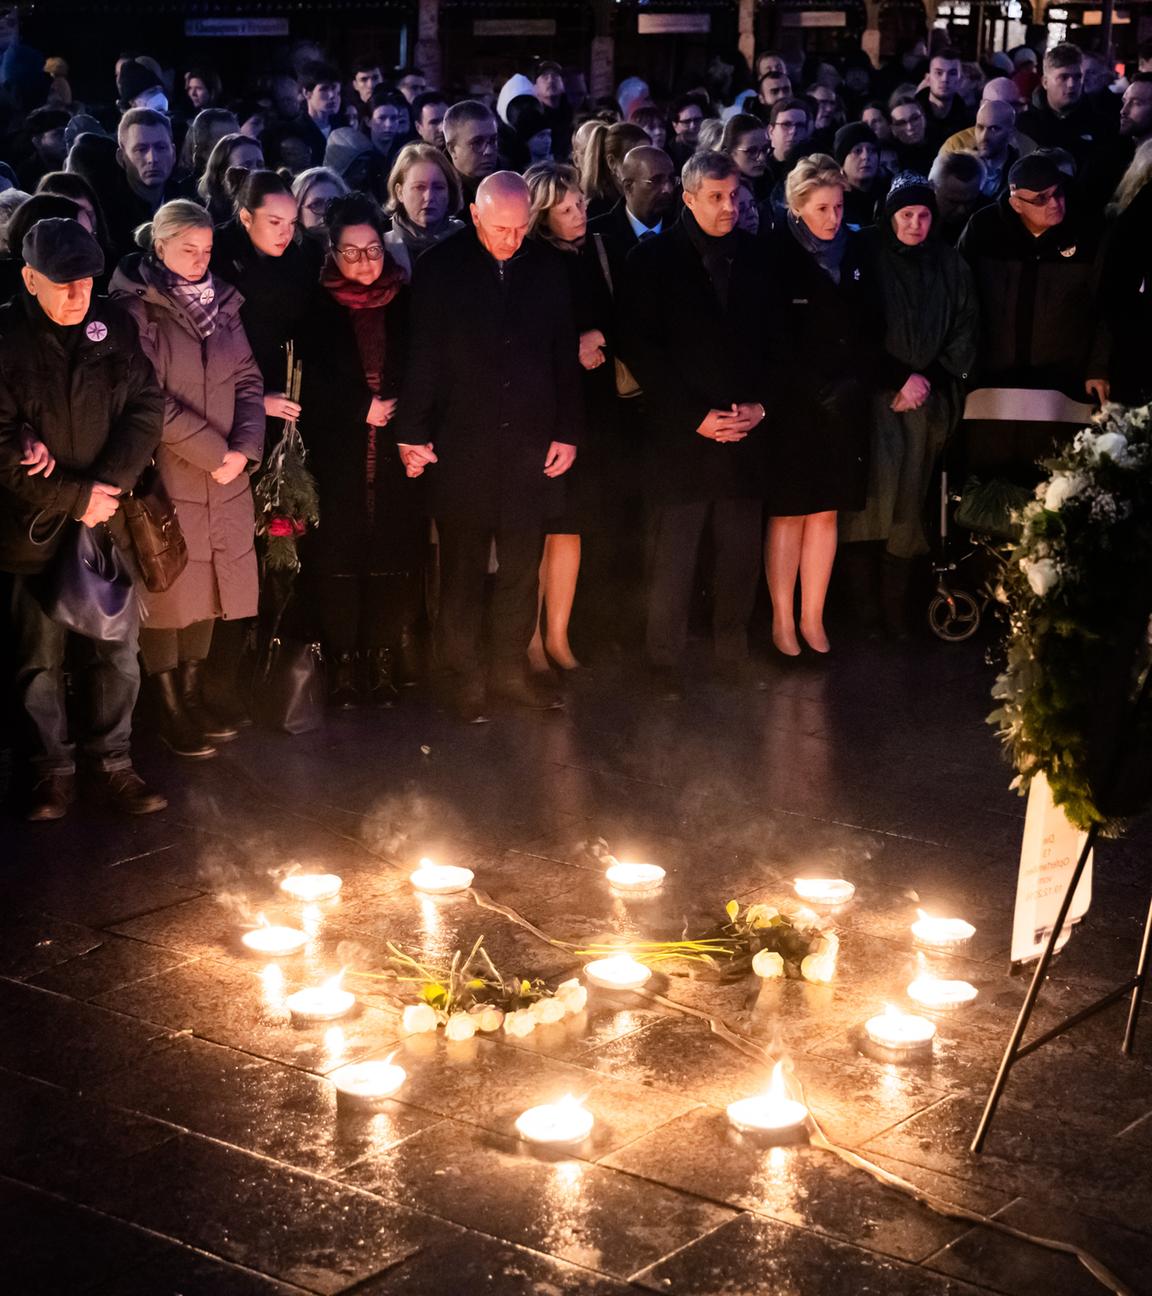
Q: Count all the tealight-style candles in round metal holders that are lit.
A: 13